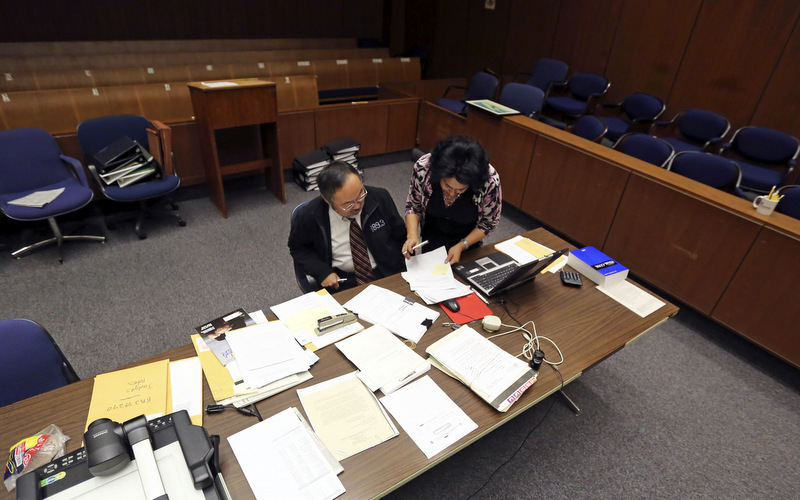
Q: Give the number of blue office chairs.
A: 15